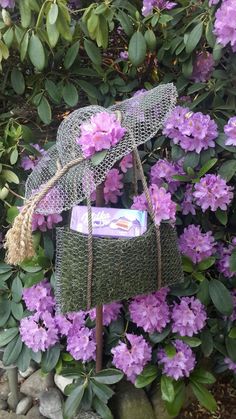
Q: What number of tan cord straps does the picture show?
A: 2